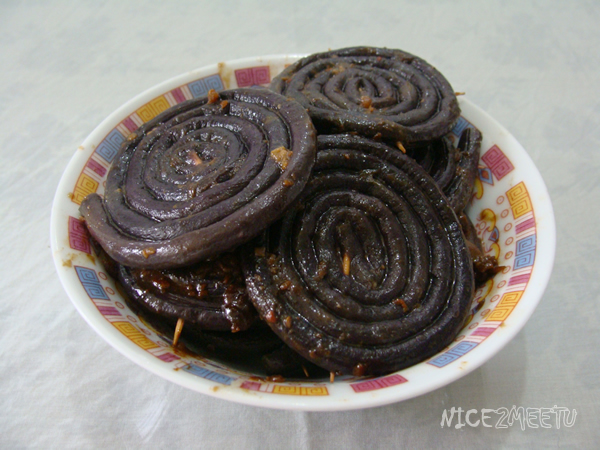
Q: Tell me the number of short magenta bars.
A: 9